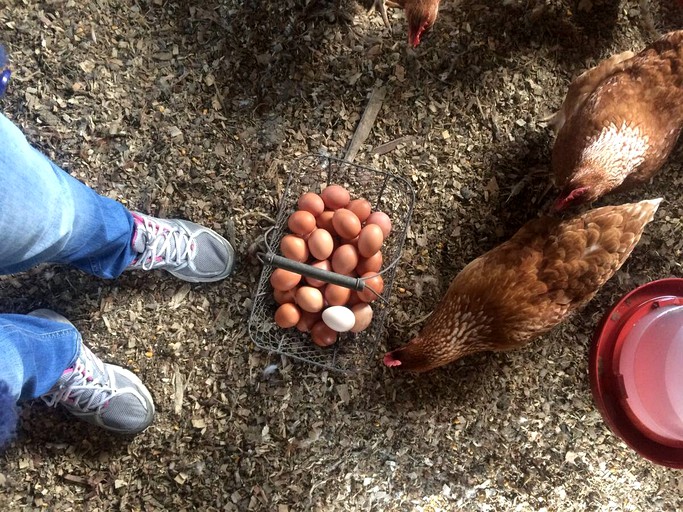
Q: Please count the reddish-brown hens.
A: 3